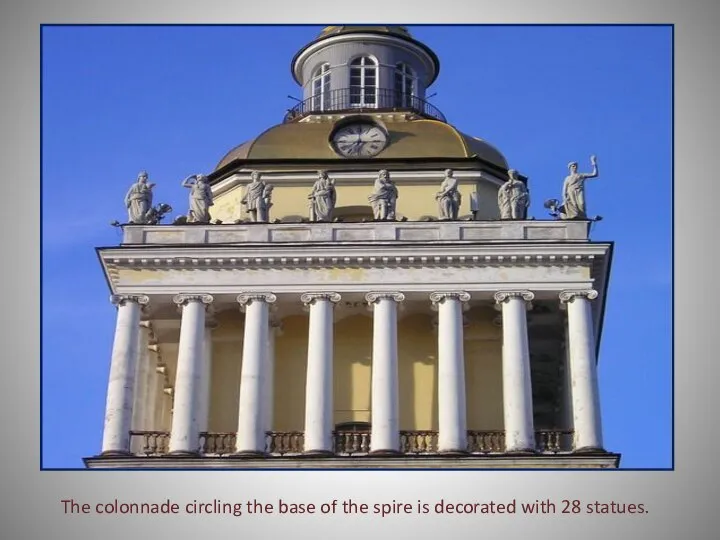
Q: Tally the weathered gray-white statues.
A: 8